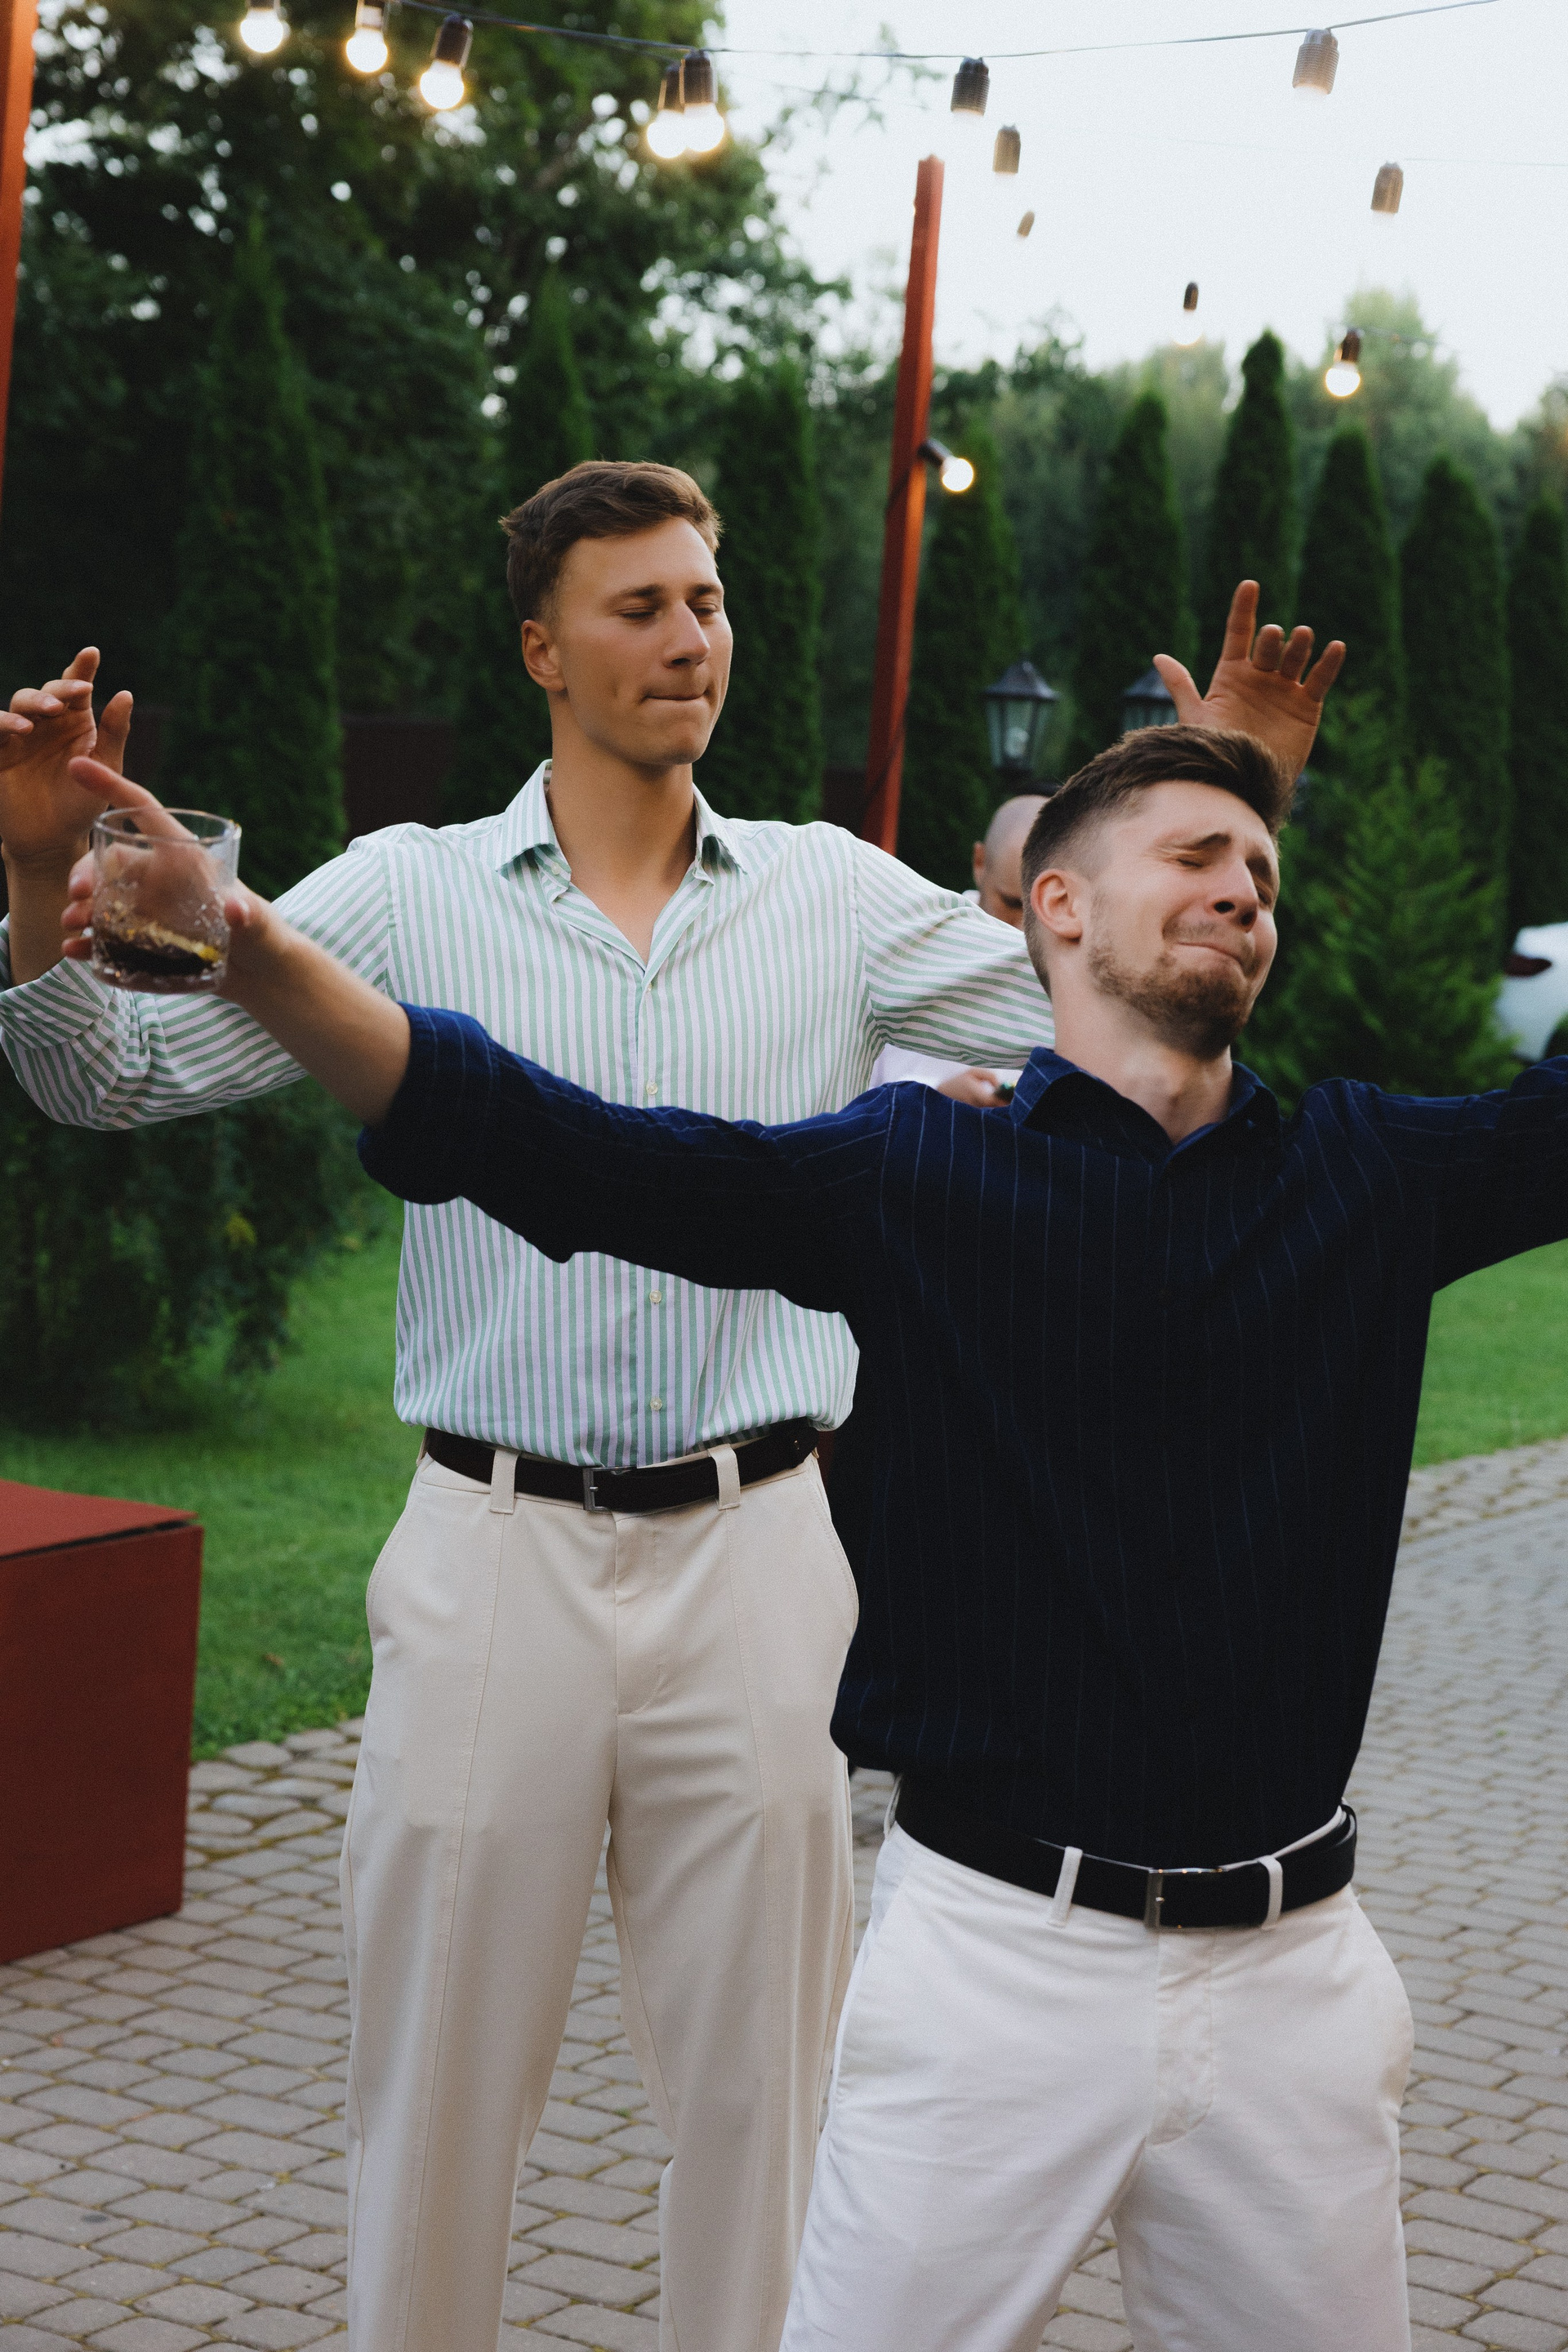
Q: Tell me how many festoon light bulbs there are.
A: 13